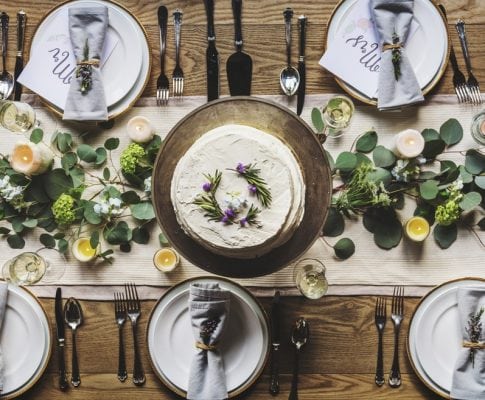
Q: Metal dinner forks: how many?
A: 8